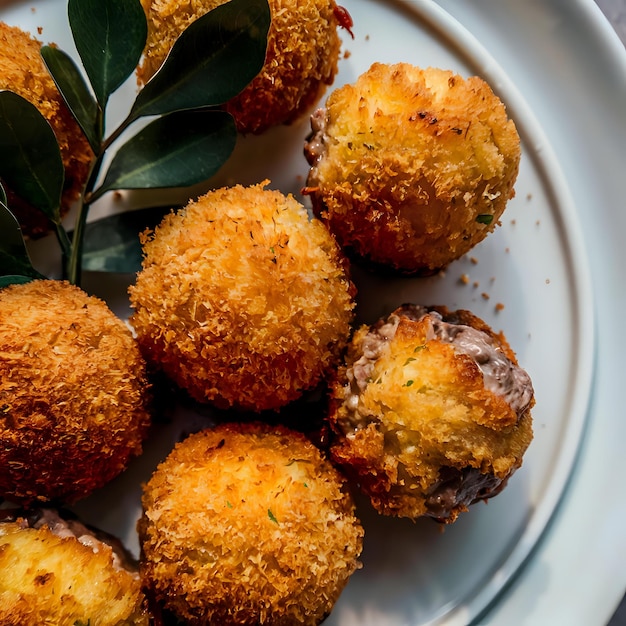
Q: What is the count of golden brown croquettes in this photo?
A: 8